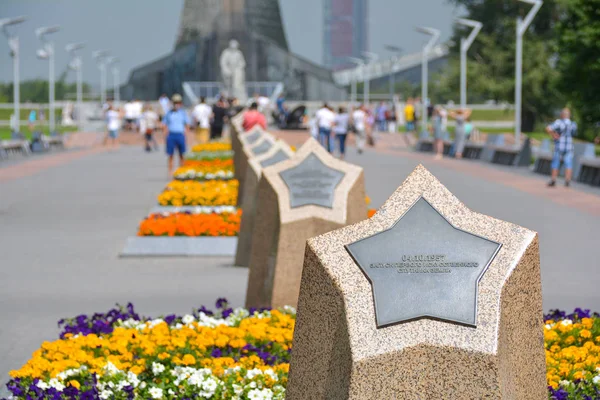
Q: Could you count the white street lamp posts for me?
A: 11